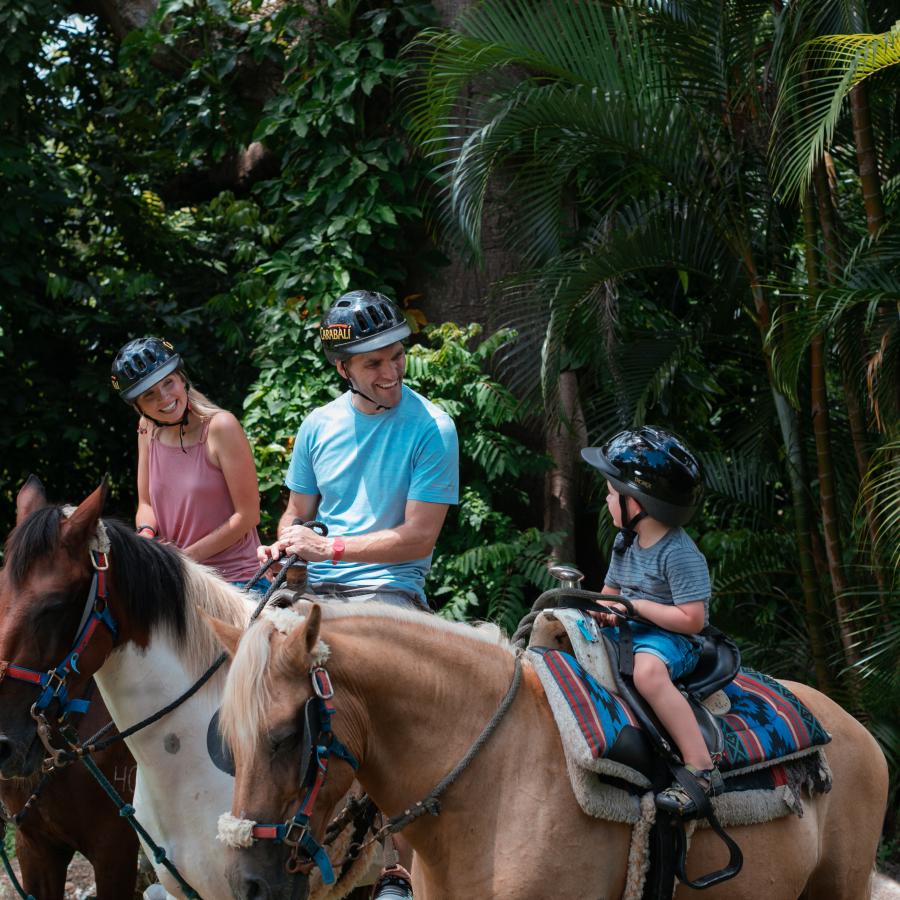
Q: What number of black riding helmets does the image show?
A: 3